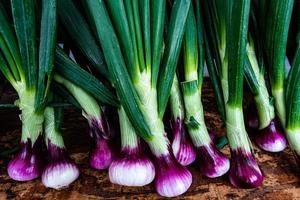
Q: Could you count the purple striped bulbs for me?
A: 9